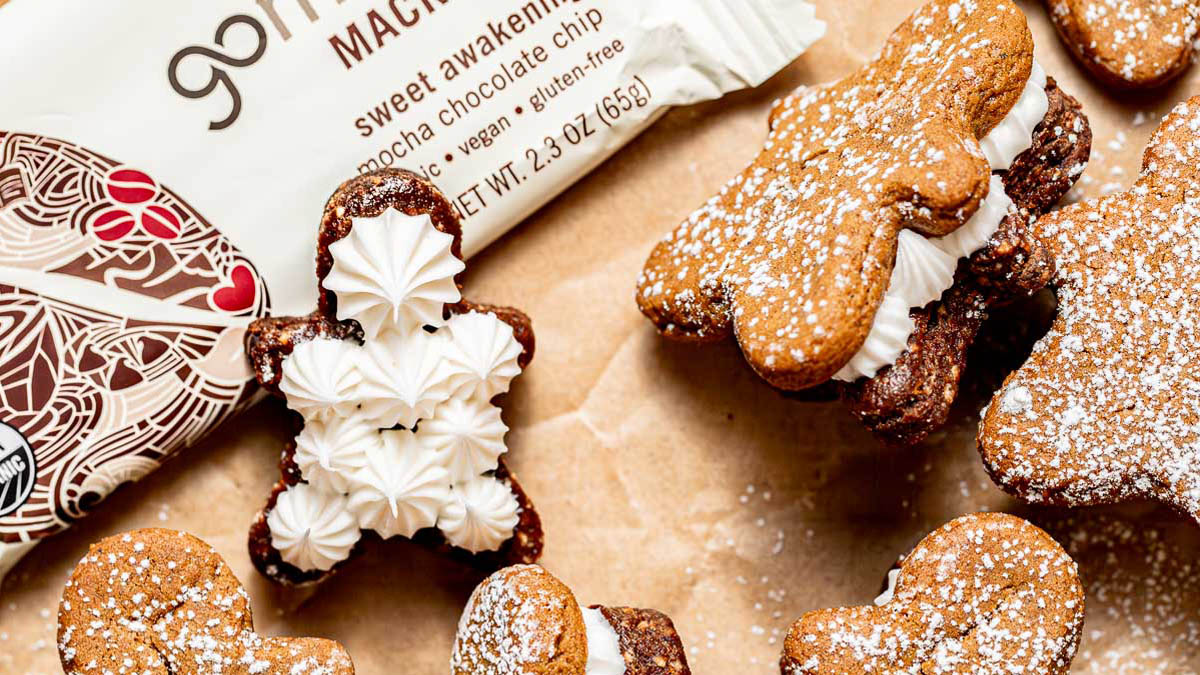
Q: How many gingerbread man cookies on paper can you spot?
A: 7